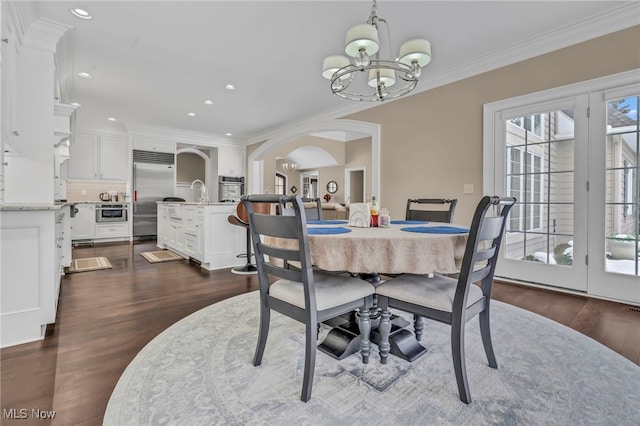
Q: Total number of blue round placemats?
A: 4